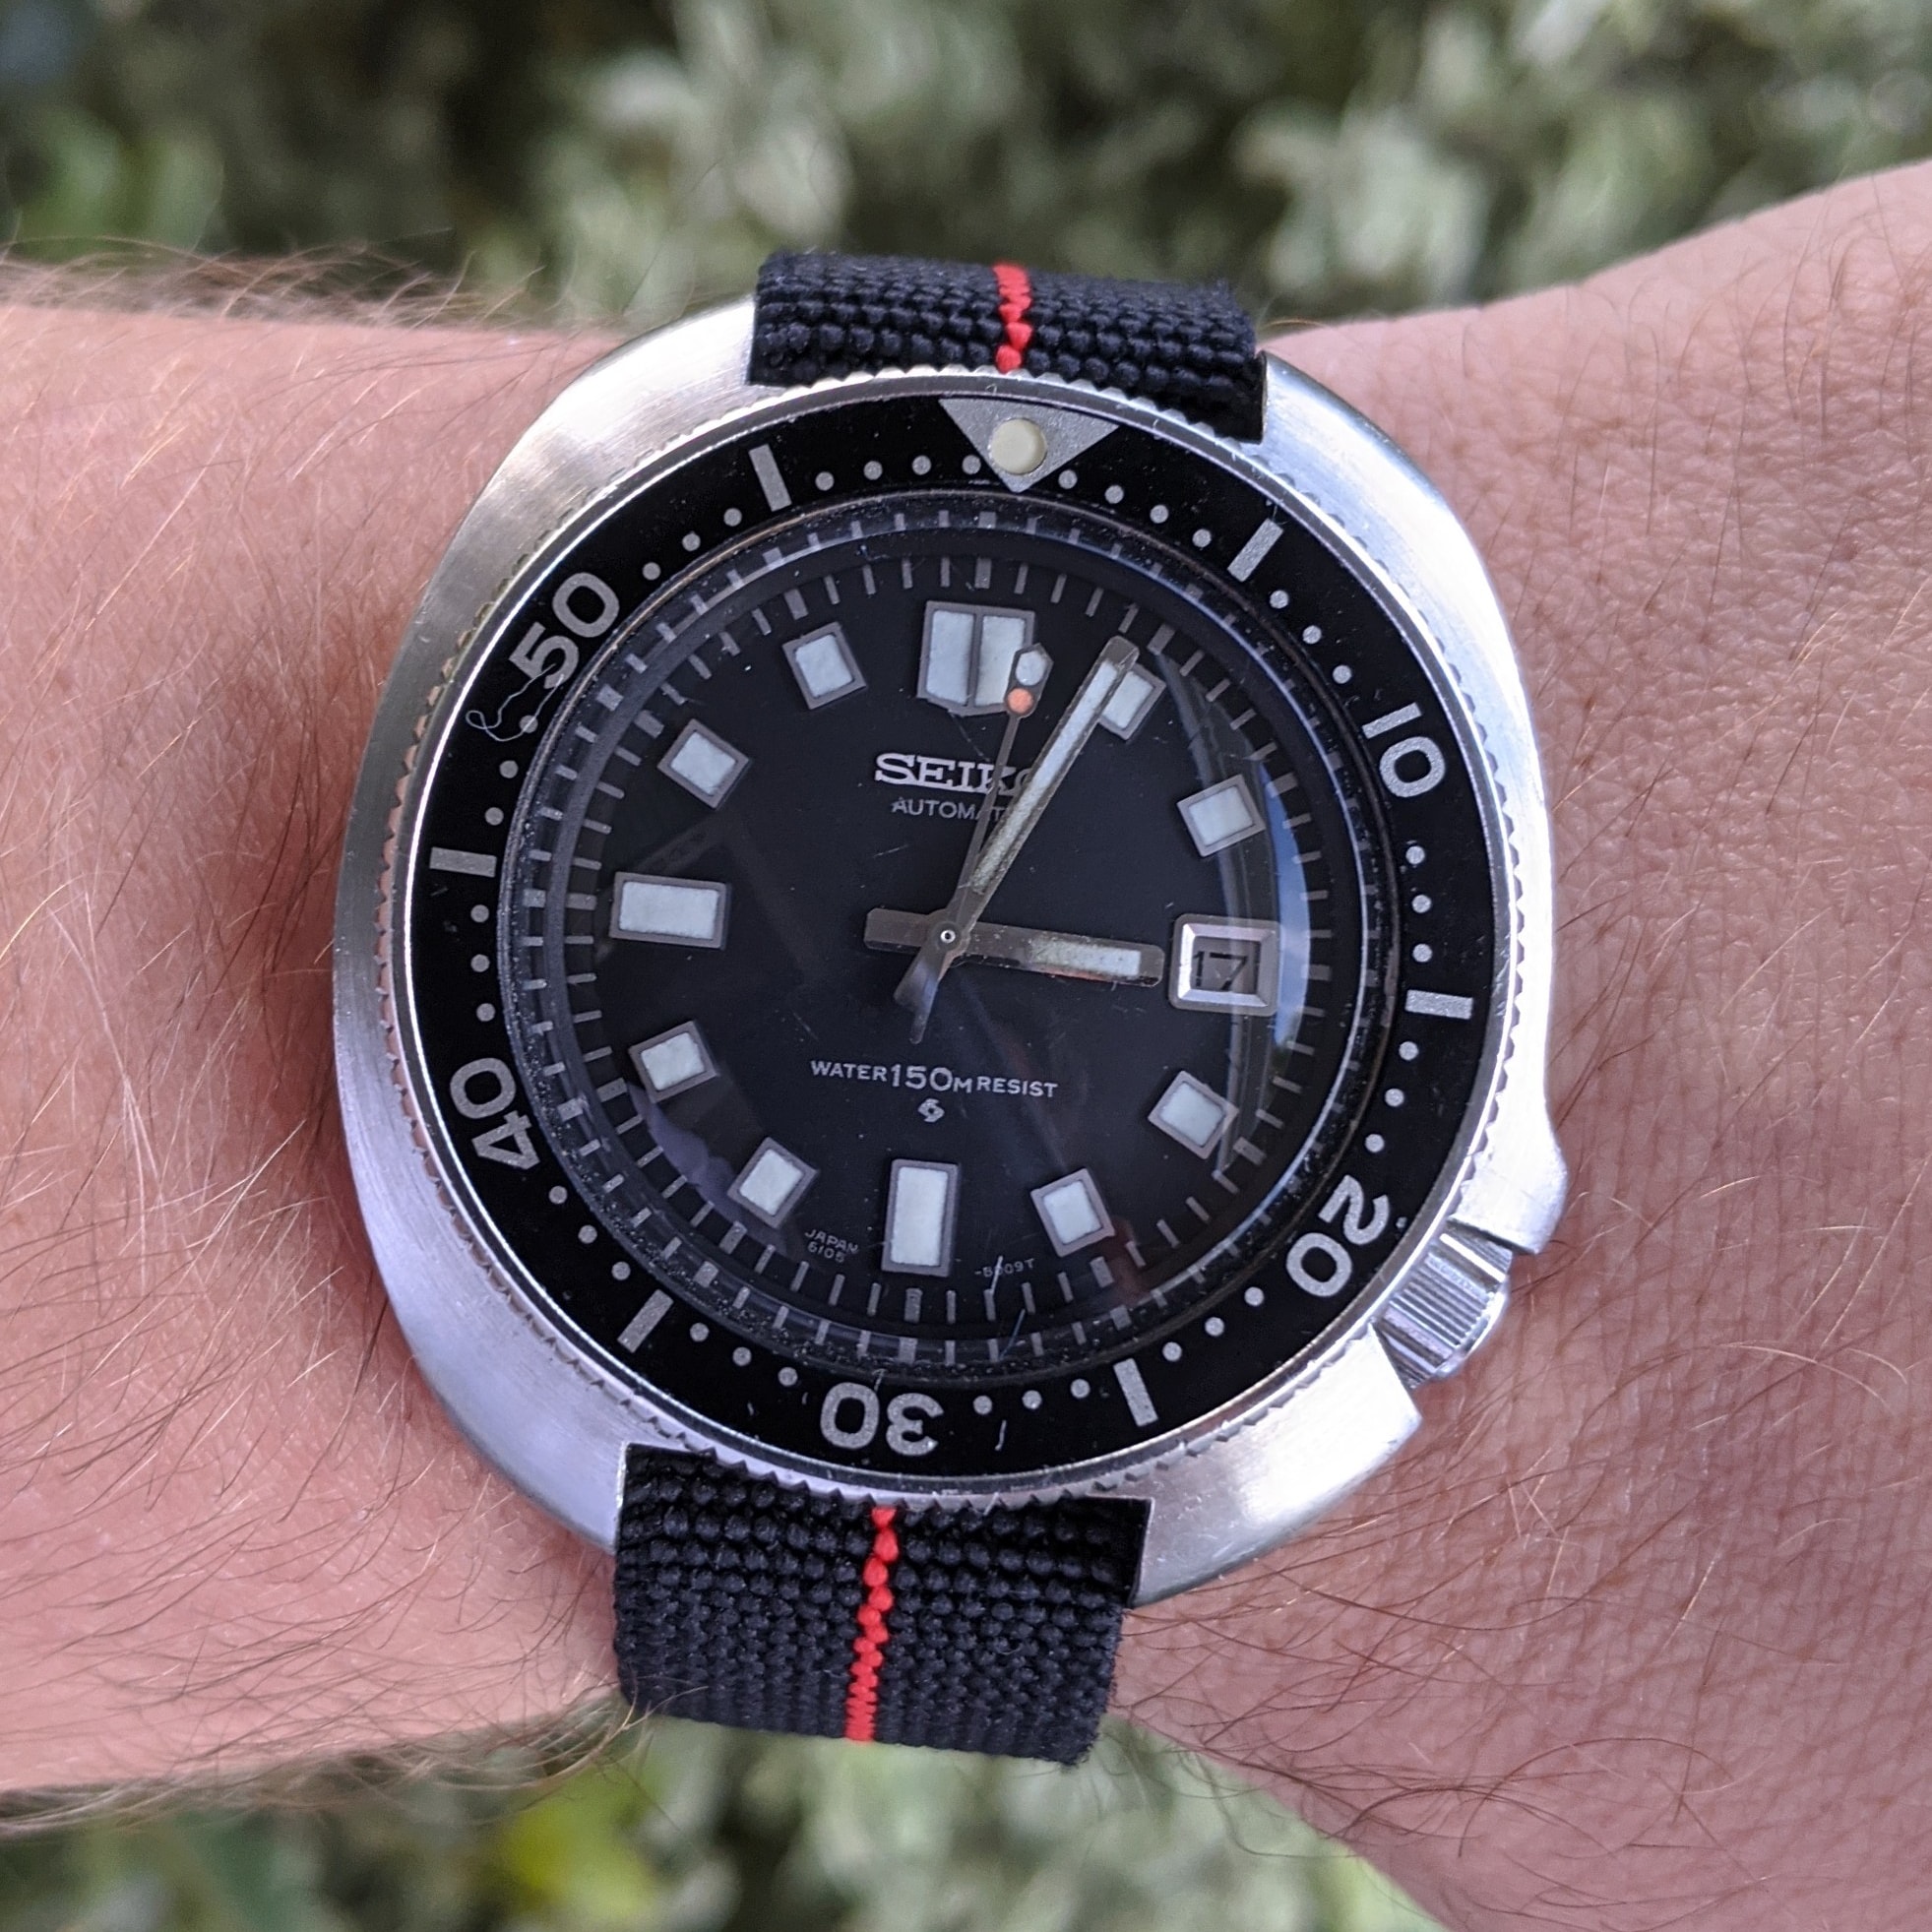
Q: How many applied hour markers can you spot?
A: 11